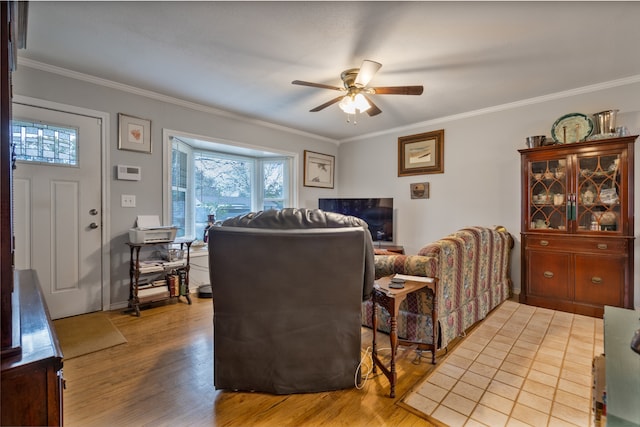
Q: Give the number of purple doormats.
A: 0